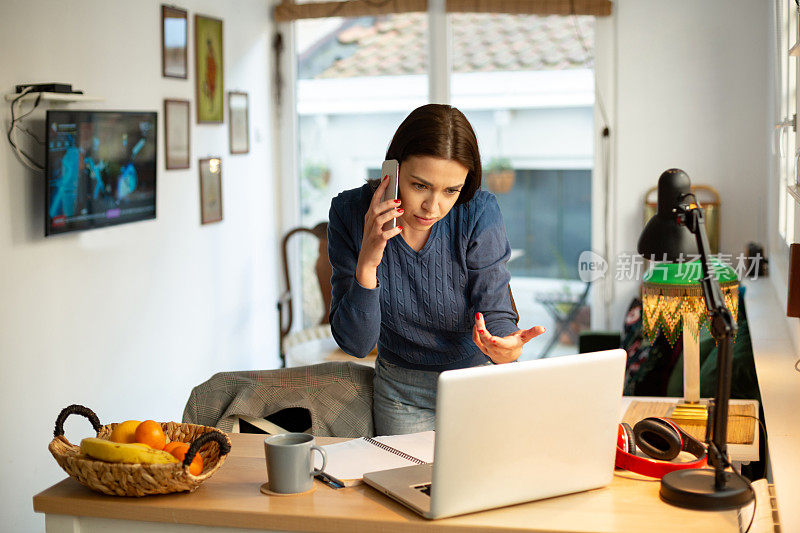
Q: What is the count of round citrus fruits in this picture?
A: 4